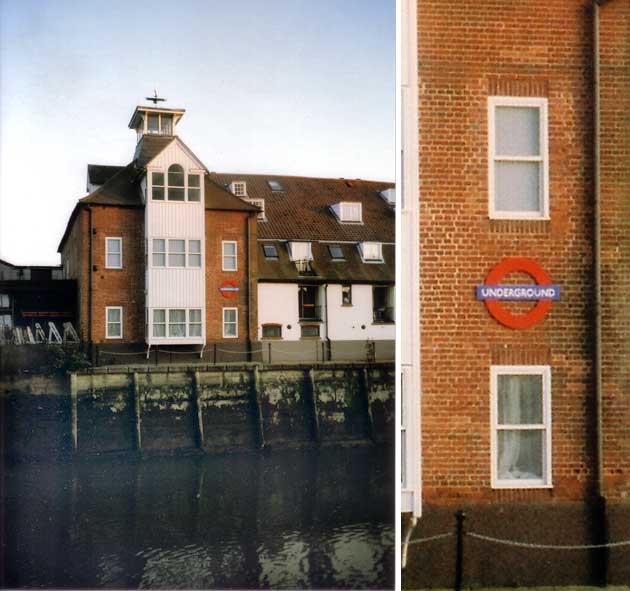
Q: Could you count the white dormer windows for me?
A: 6